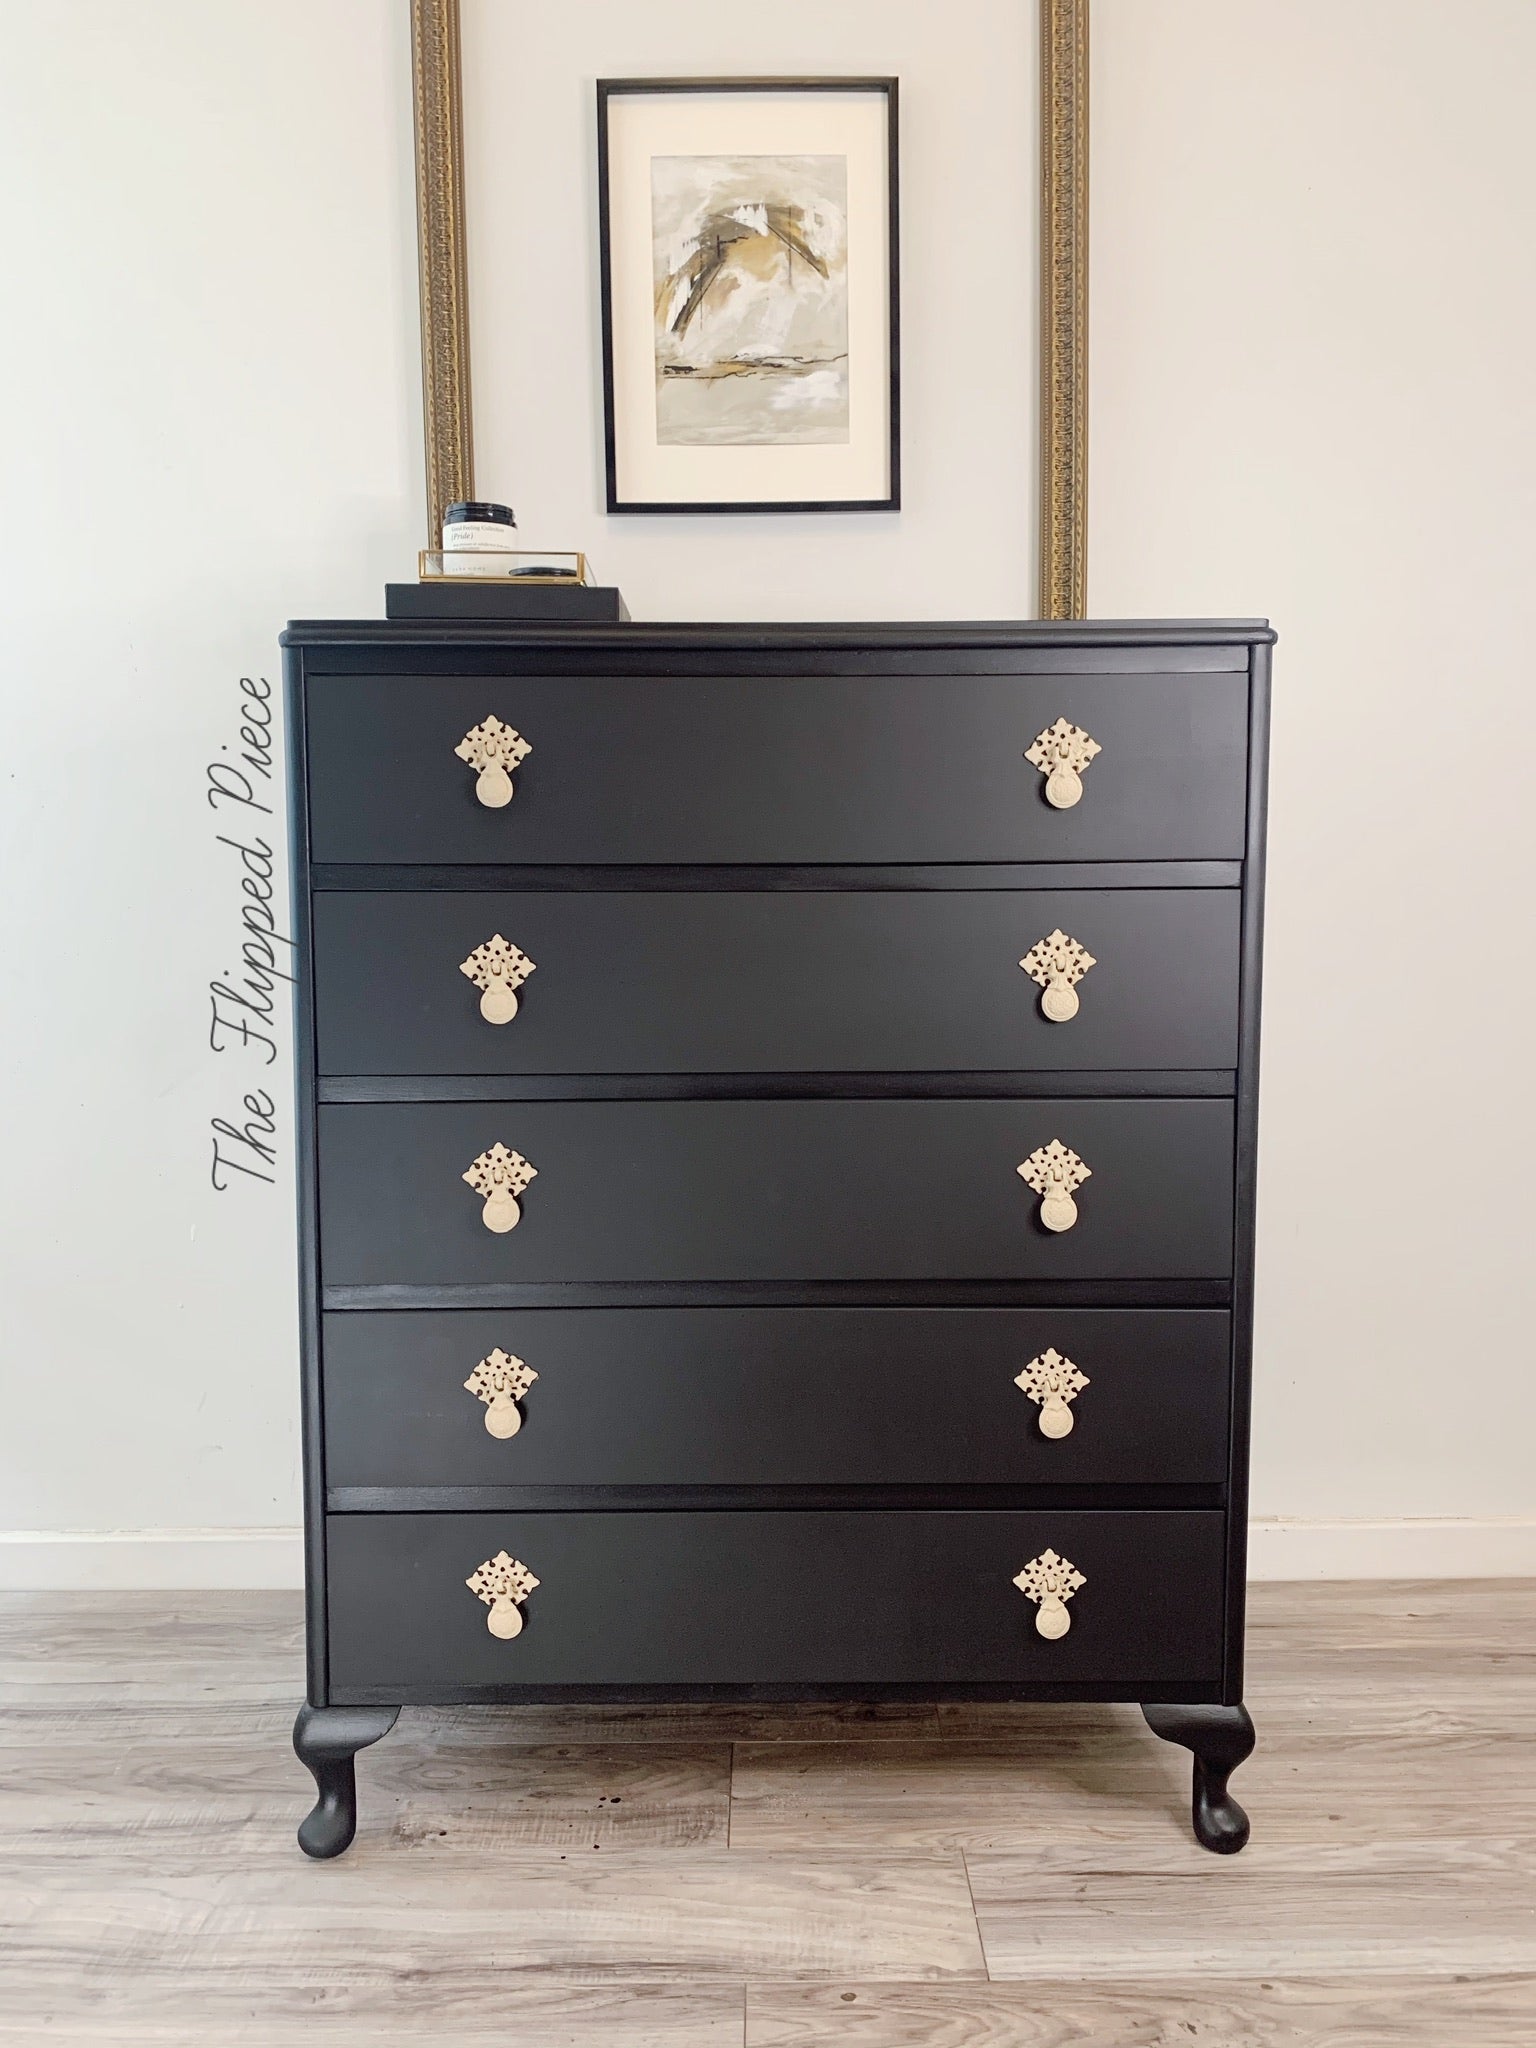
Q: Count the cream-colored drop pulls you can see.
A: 10